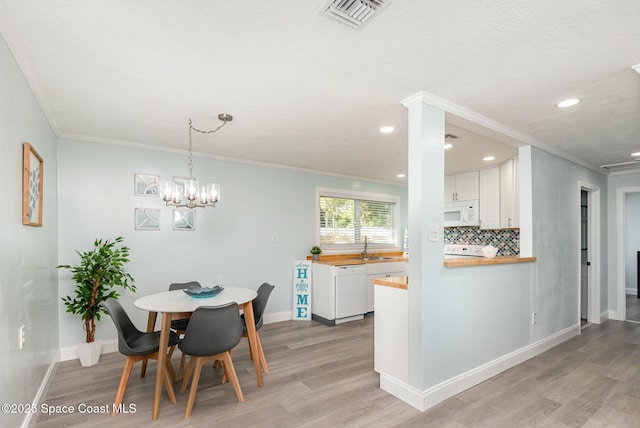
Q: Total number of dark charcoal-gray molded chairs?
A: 4